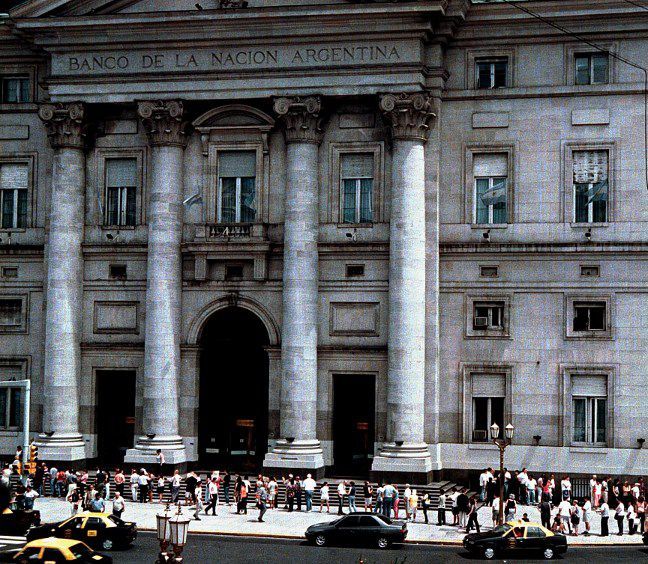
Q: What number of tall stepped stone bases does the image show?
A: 4